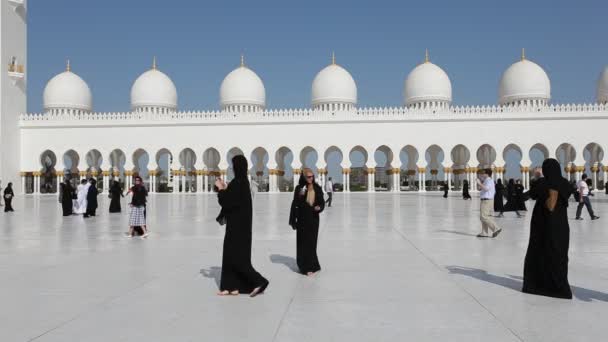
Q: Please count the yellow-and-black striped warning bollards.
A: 0